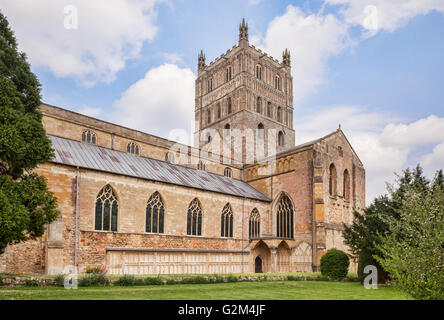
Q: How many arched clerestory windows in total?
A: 5